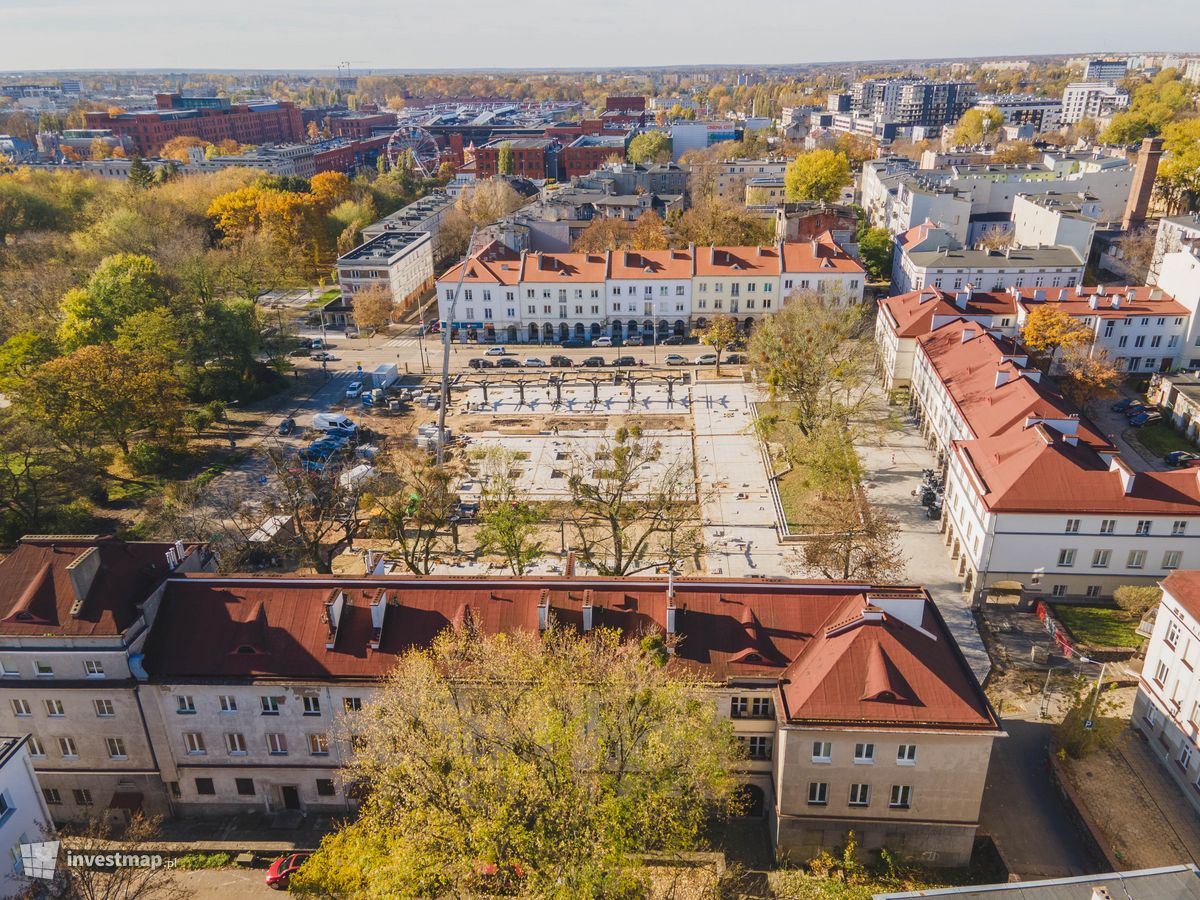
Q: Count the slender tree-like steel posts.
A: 7